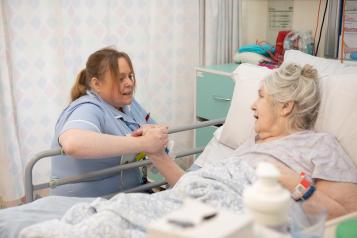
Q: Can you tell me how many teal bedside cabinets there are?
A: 1